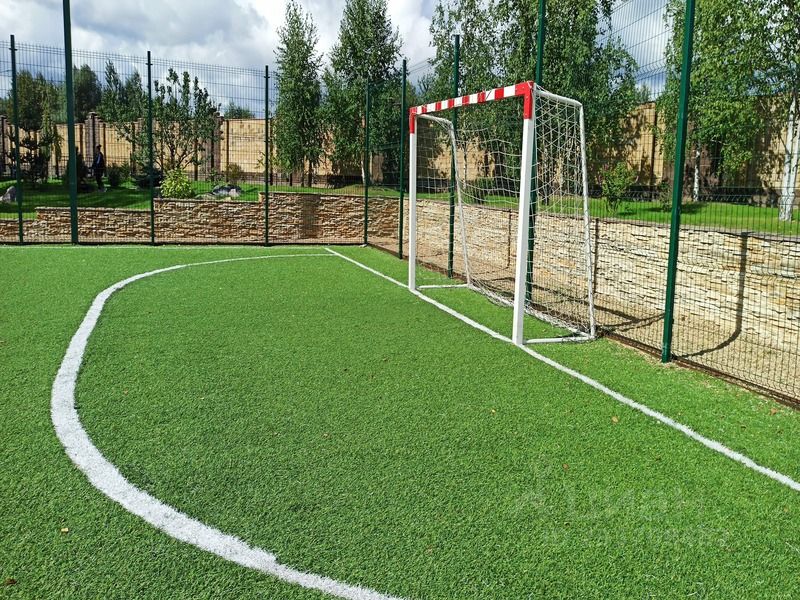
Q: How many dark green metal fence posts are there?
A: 9